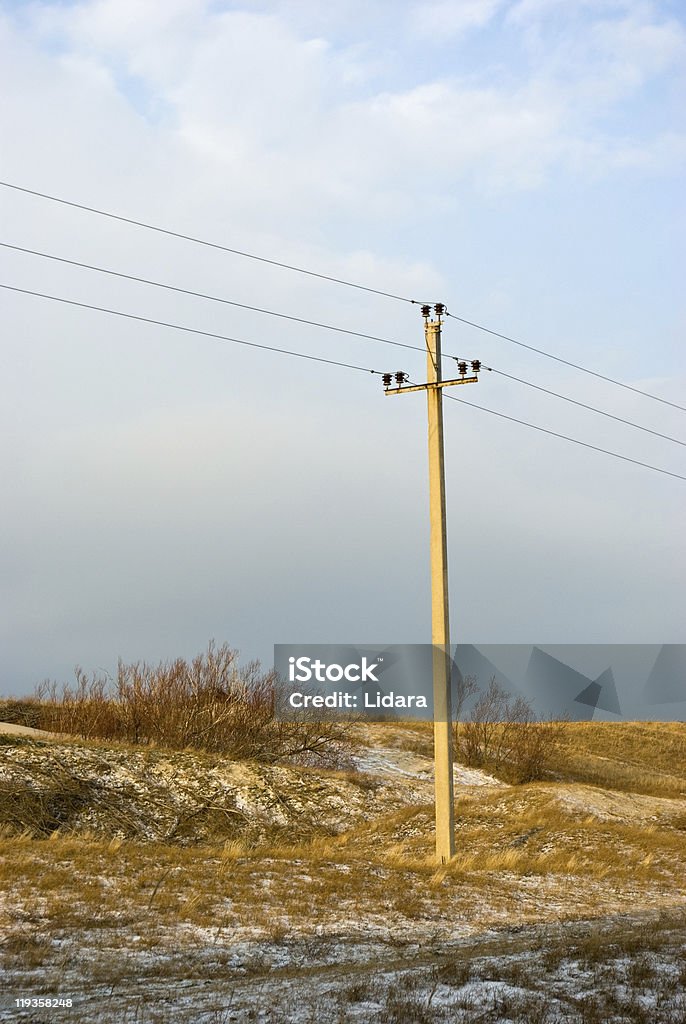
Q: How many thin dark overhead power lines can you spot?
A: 3